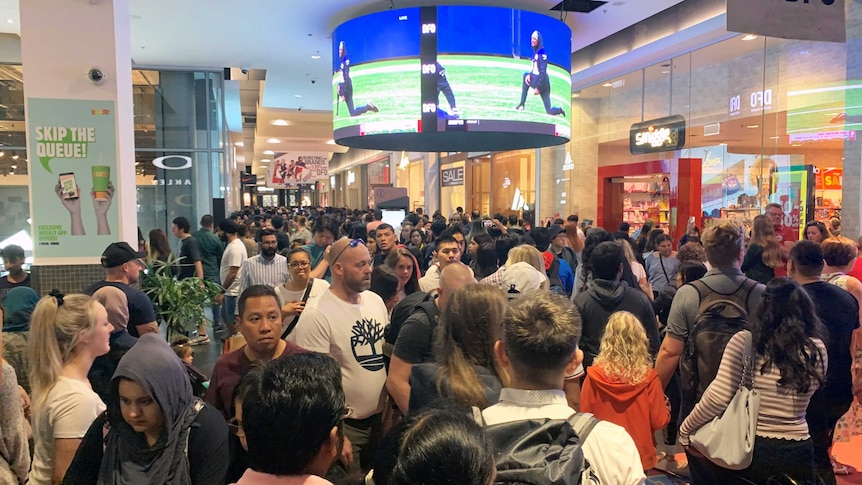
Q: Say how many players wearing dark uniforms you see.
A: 3